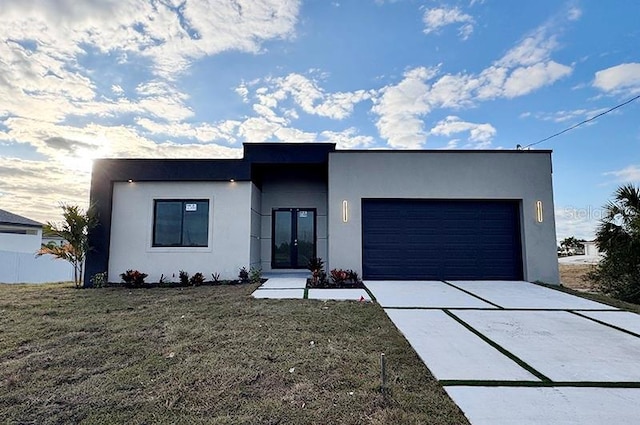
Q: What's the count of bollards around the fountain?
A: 0